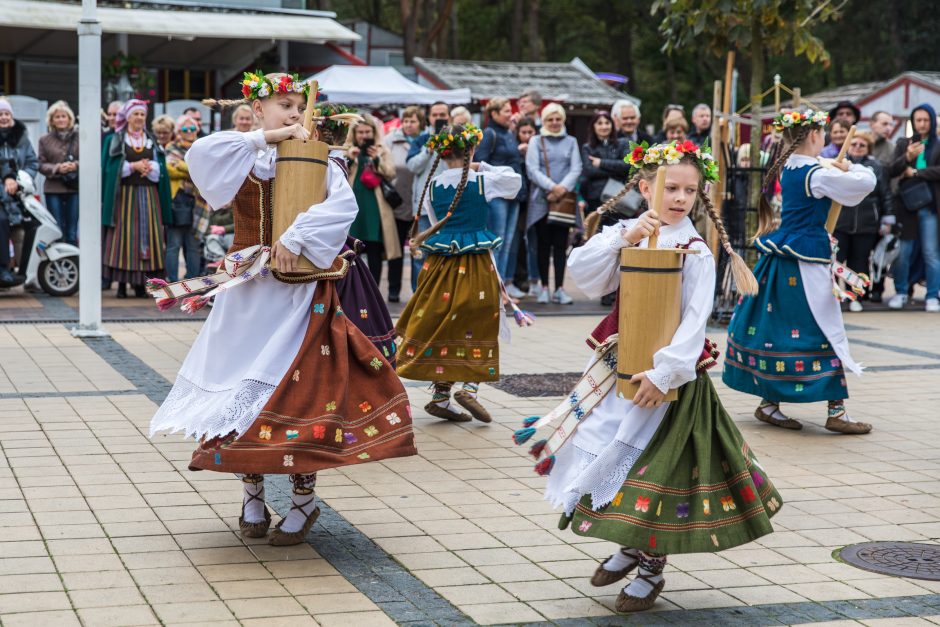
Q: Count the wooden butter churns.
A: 3